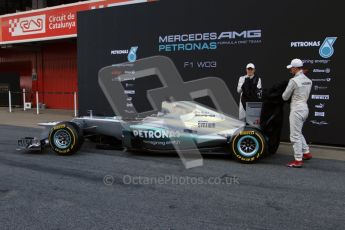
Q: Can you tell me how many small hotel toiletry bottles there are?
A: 0